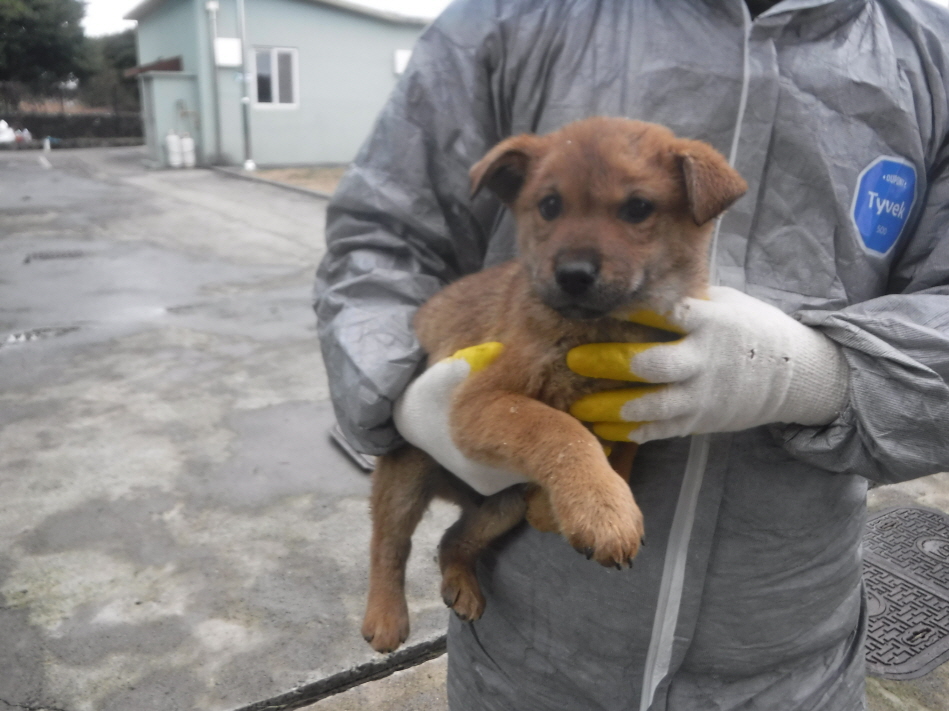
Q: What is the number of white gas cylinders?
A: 2